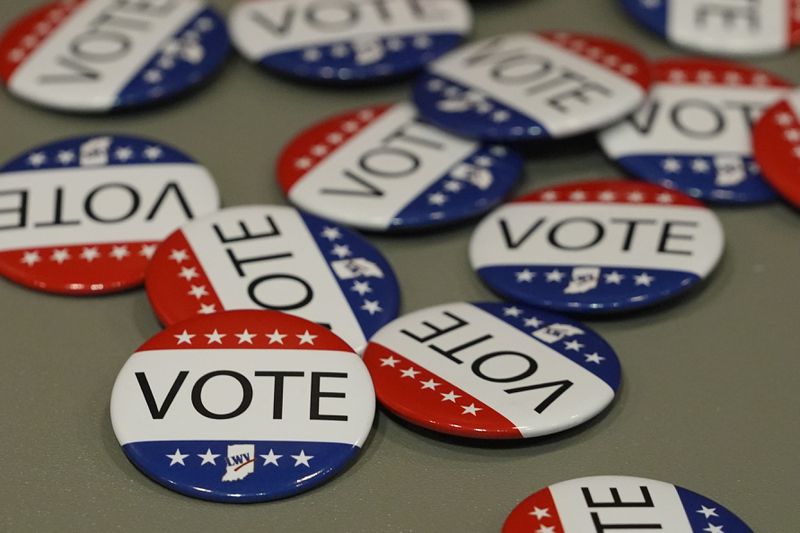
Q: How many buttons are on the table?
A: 13